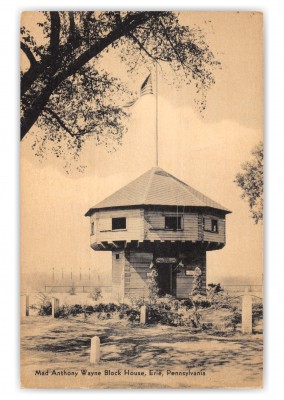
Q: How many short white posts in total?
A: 5